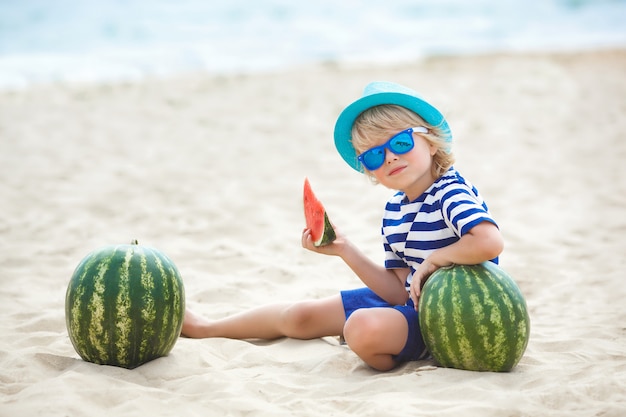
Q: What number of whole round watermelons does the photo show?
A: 2